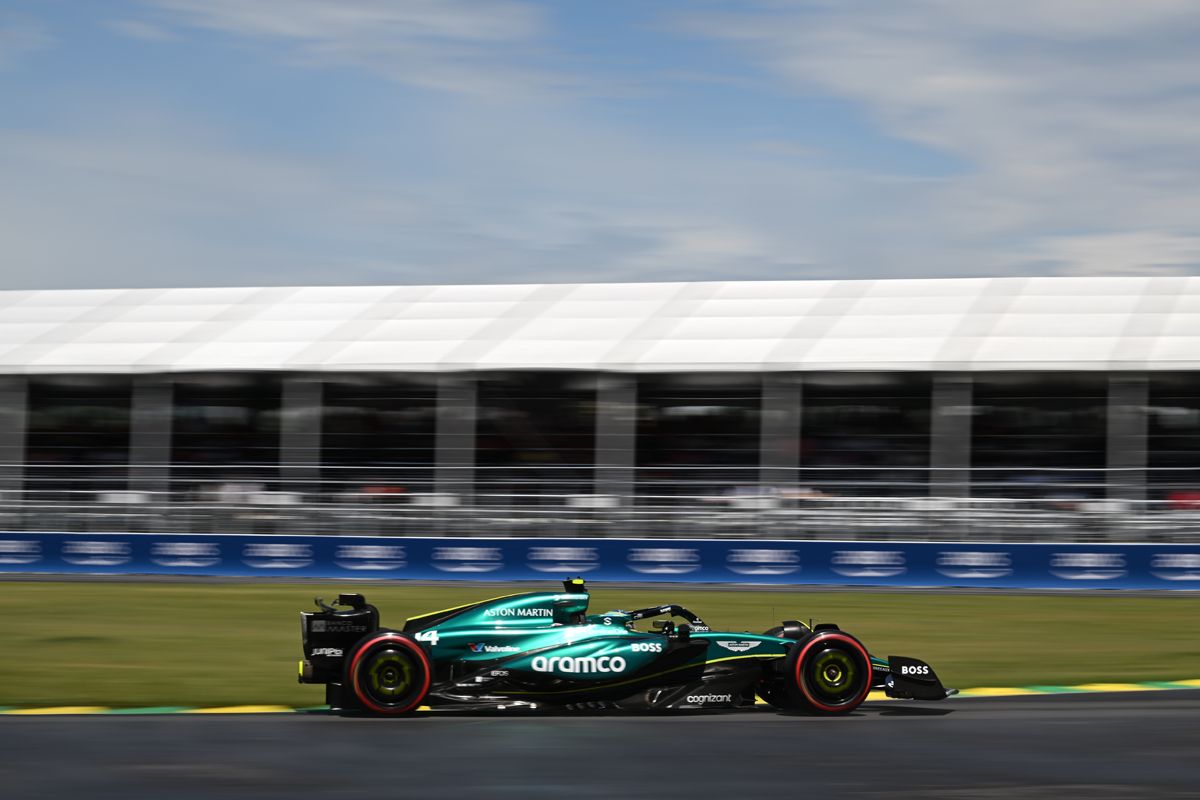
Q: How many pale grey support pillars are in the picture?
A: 8